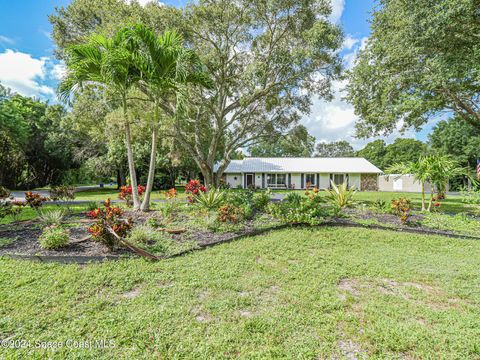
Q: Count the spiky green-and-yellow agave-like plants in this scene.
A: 2